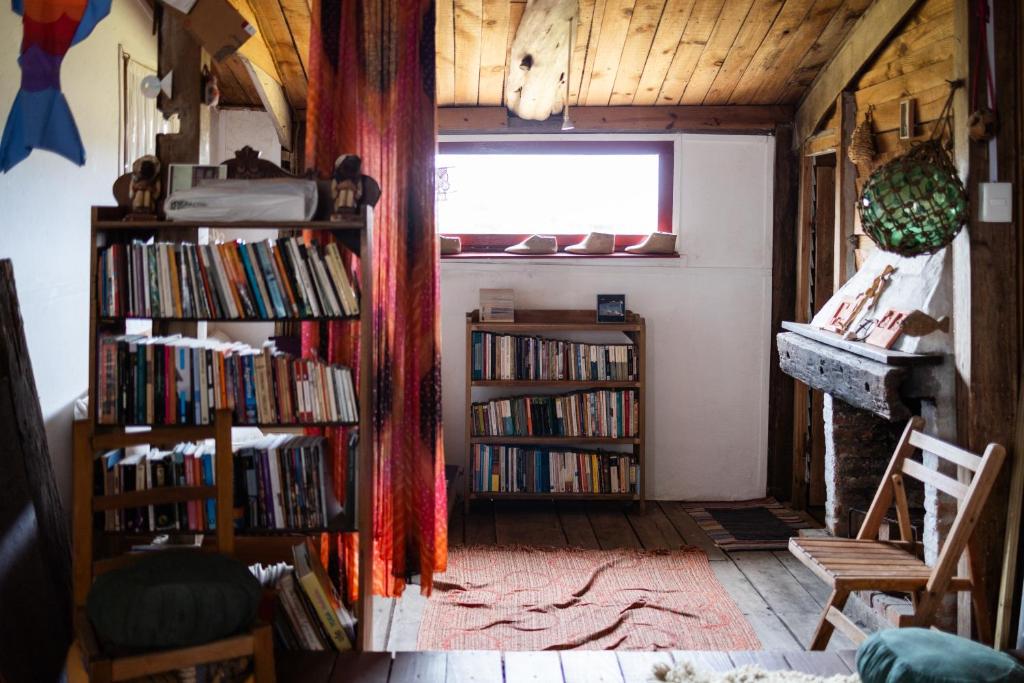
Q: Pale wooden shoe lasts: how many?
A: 4